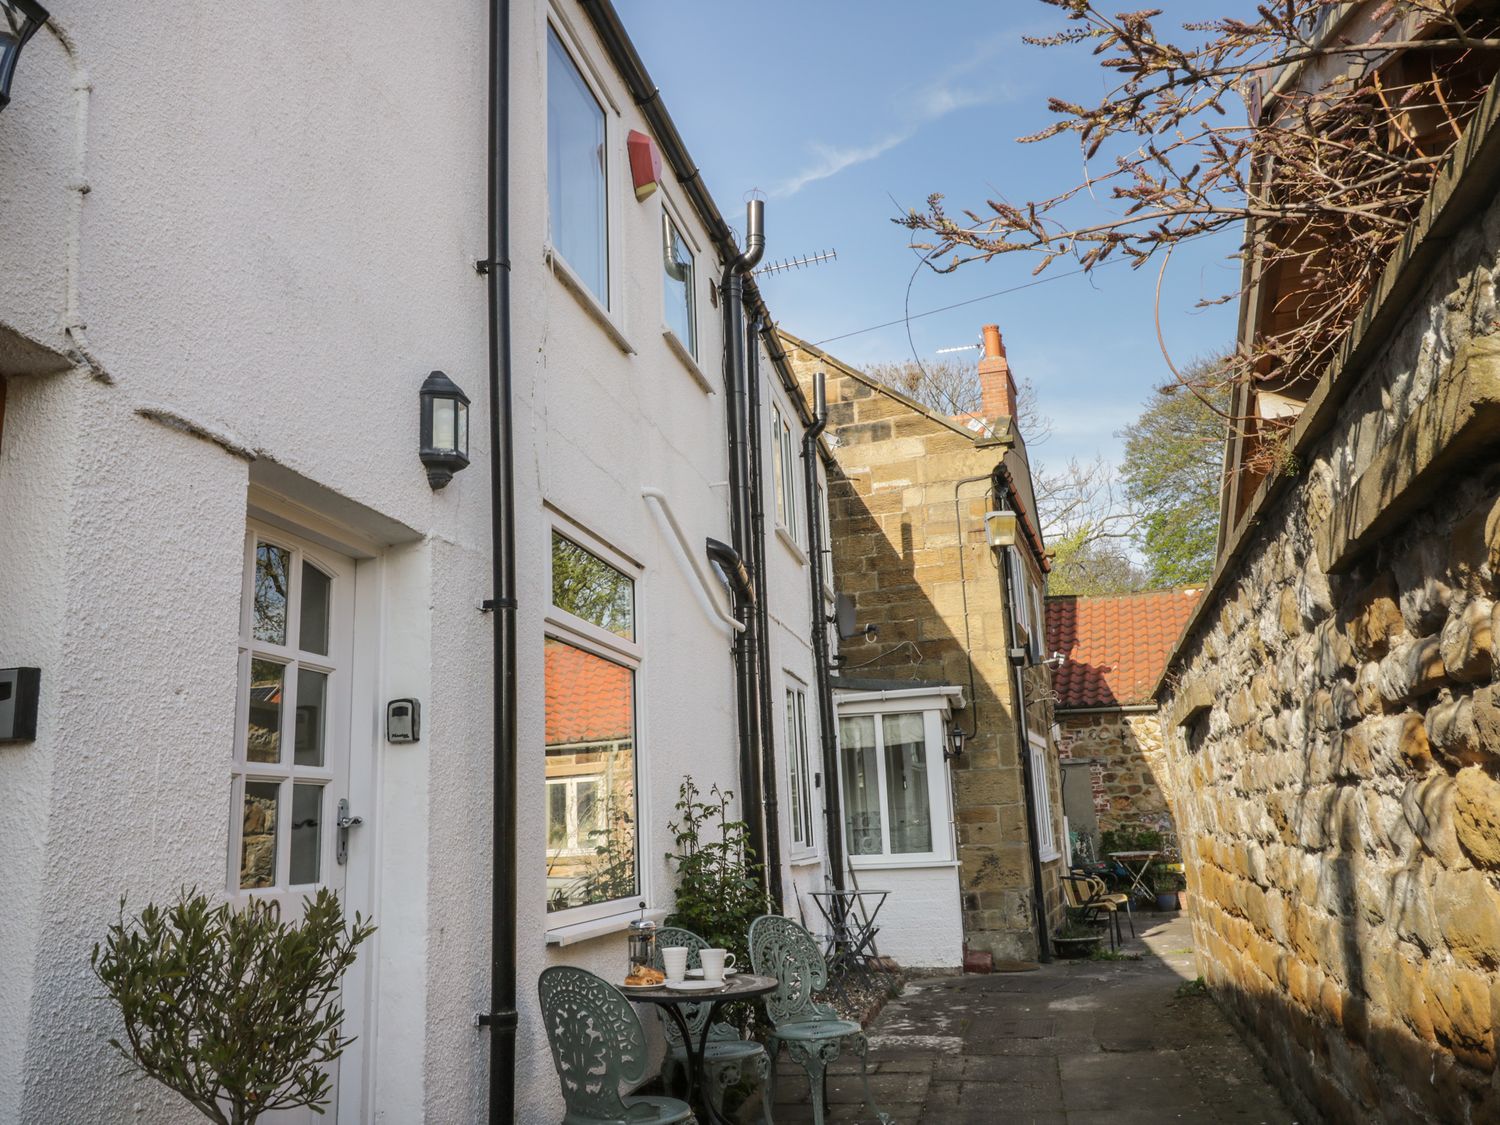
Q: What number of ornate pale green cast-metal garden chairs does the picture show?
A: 3